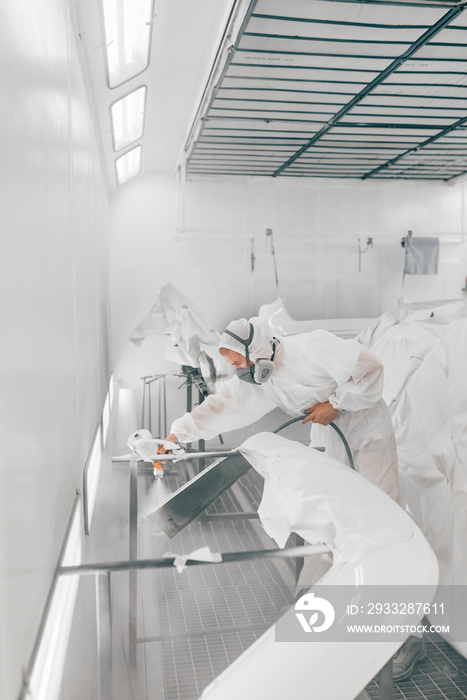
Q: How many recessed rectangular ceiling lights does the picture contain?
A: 3